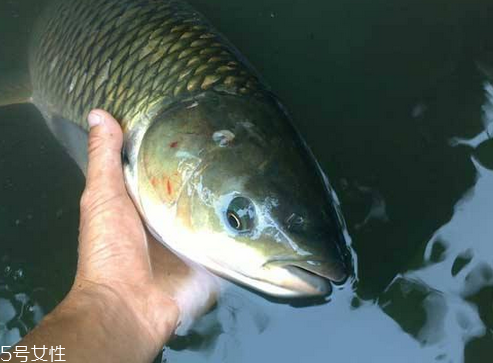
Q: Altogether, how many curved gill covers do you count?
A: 1